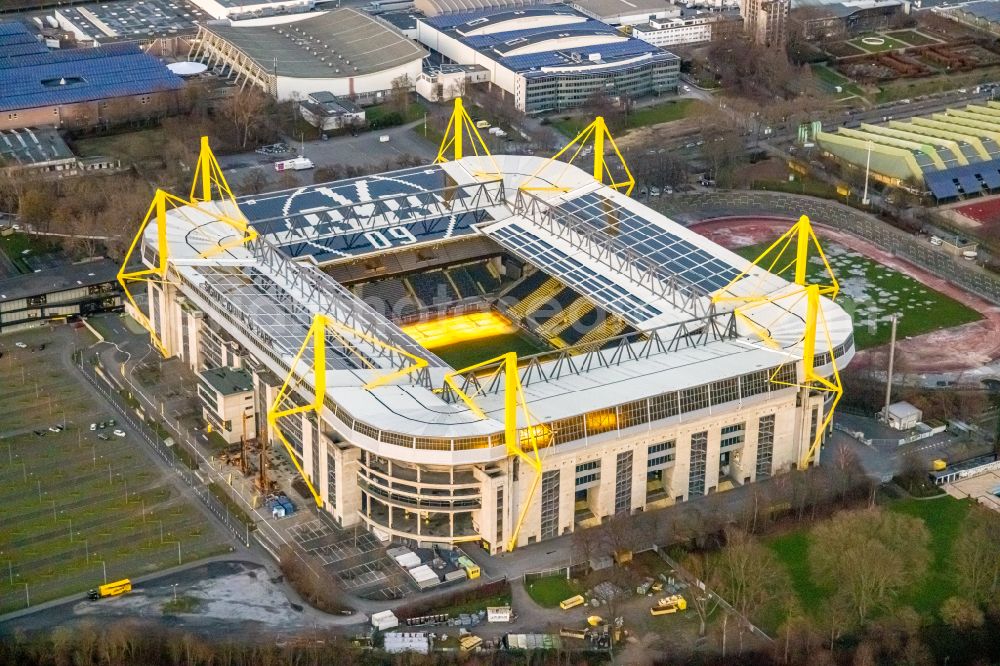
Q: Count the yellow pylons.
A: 8